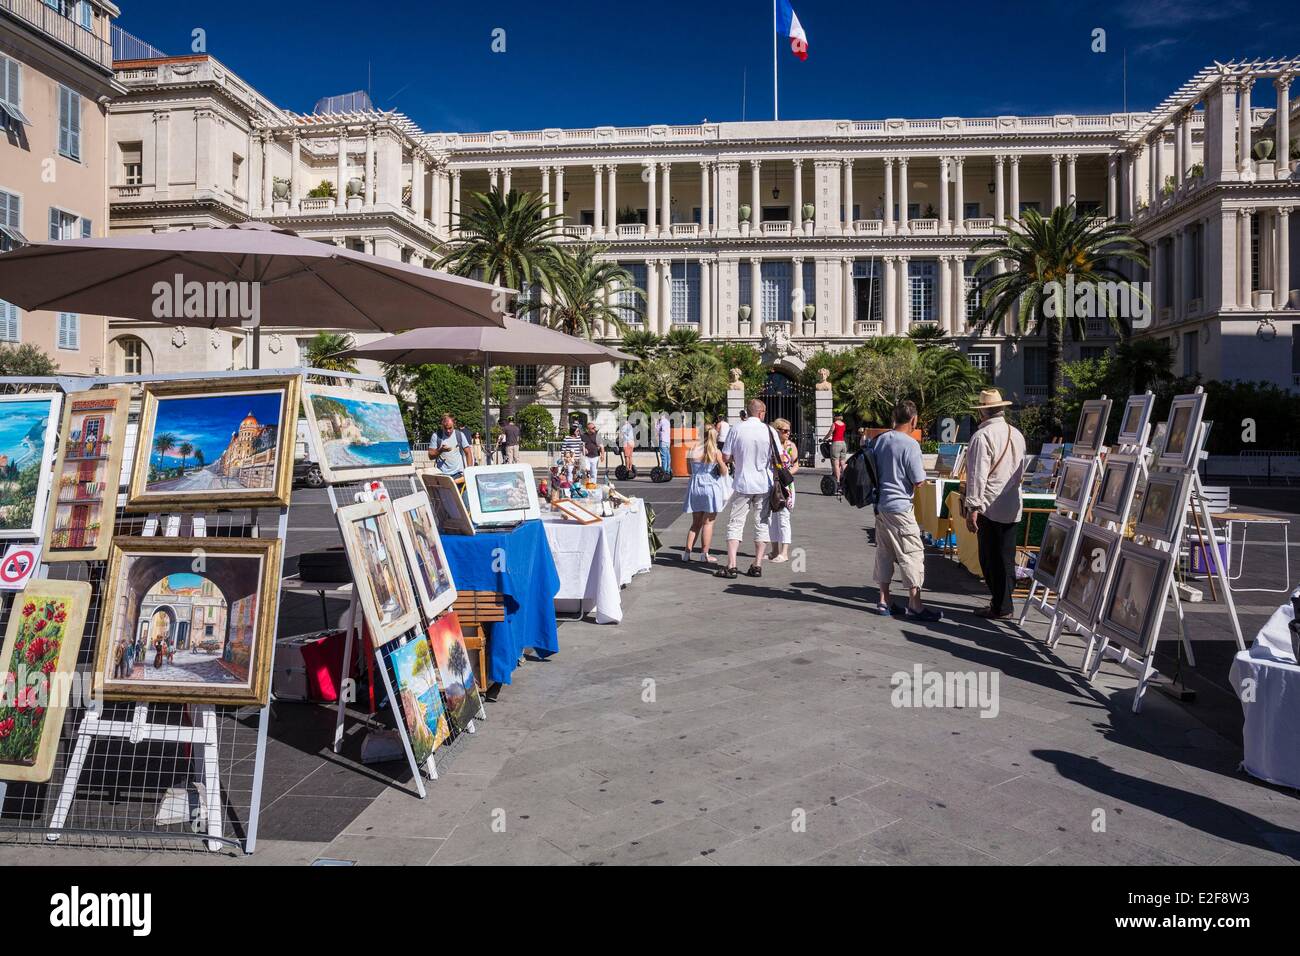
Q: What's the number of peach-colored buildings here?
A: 1